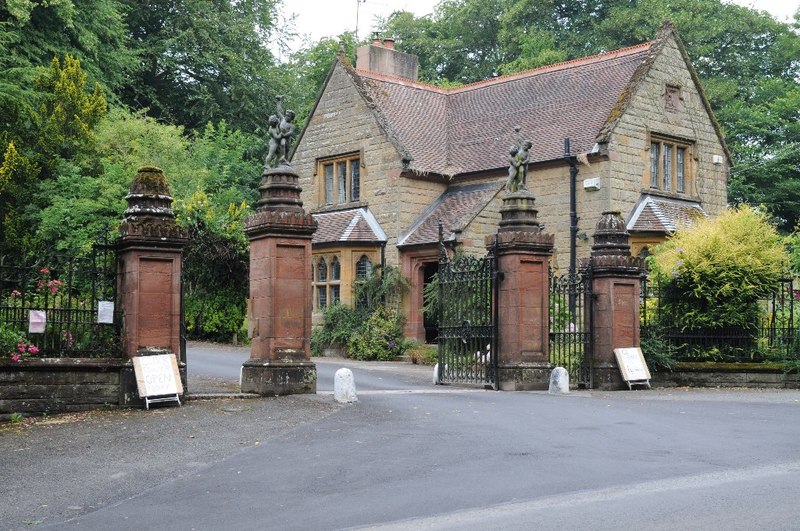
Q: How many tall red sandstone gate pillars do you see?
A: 4